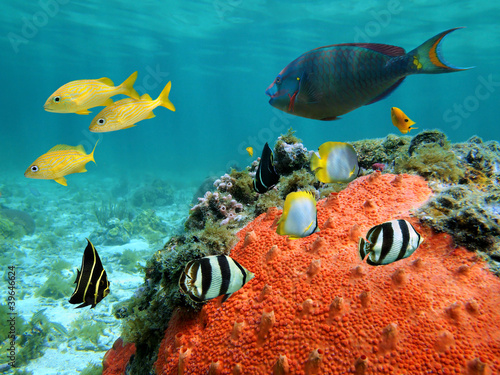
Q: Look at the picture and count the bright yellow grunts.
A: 3